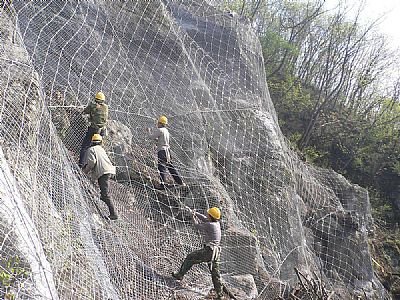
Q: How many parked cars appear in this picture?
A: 0